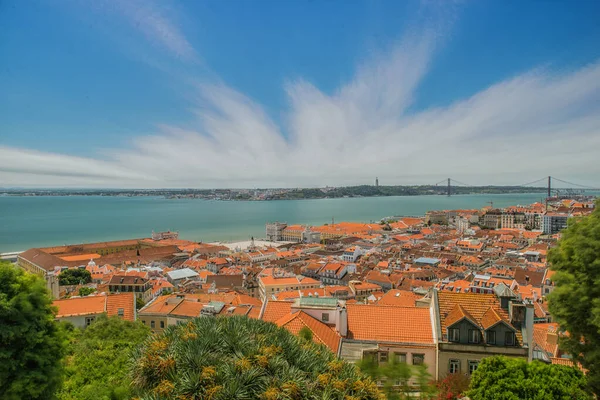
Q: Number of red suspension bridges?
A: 1